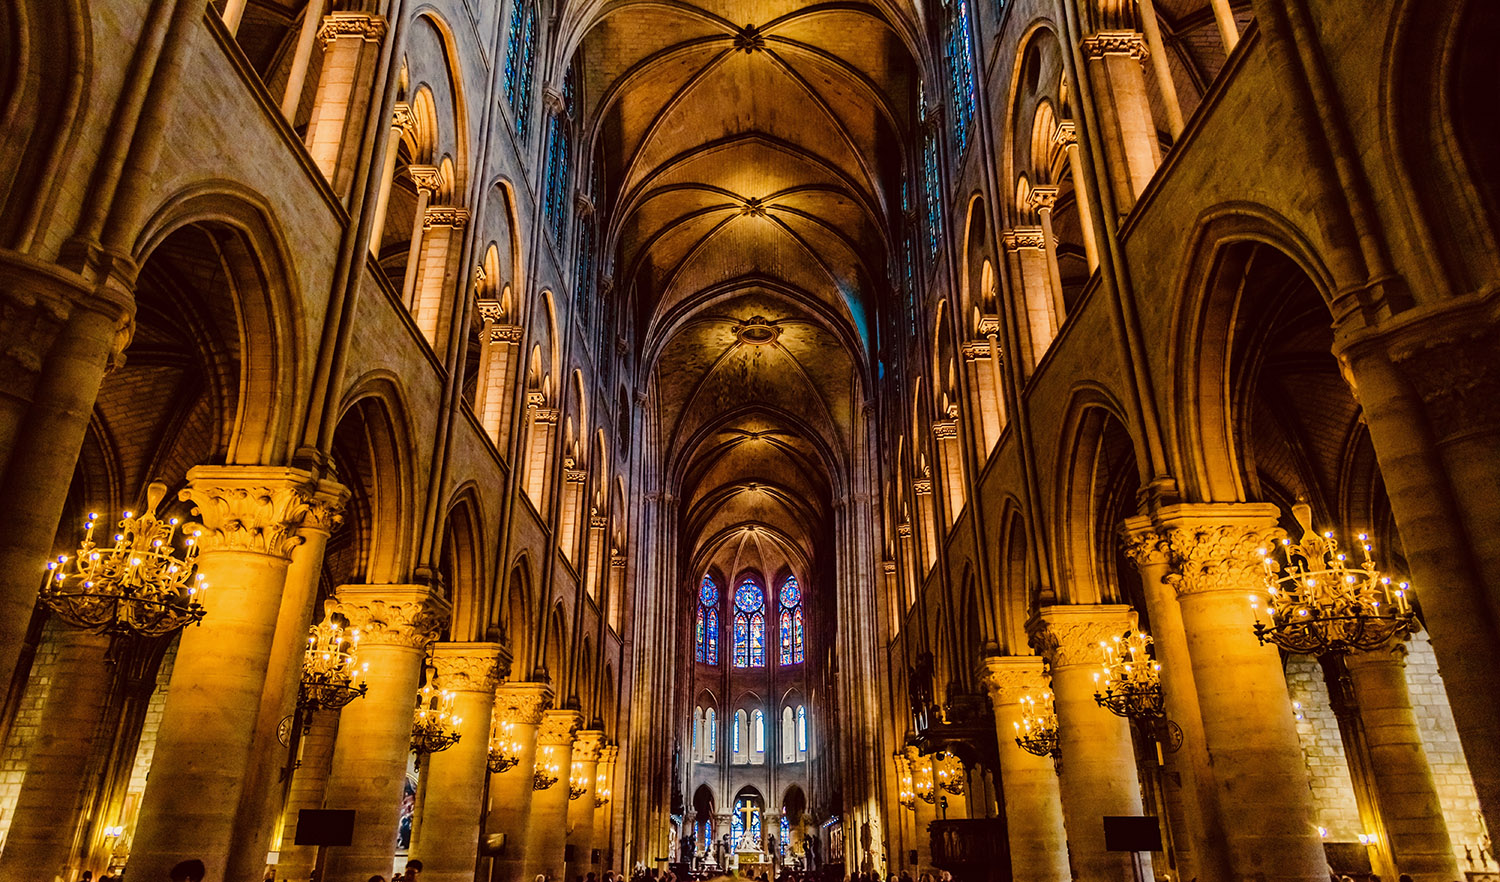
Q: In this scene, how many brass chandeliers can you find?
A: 13